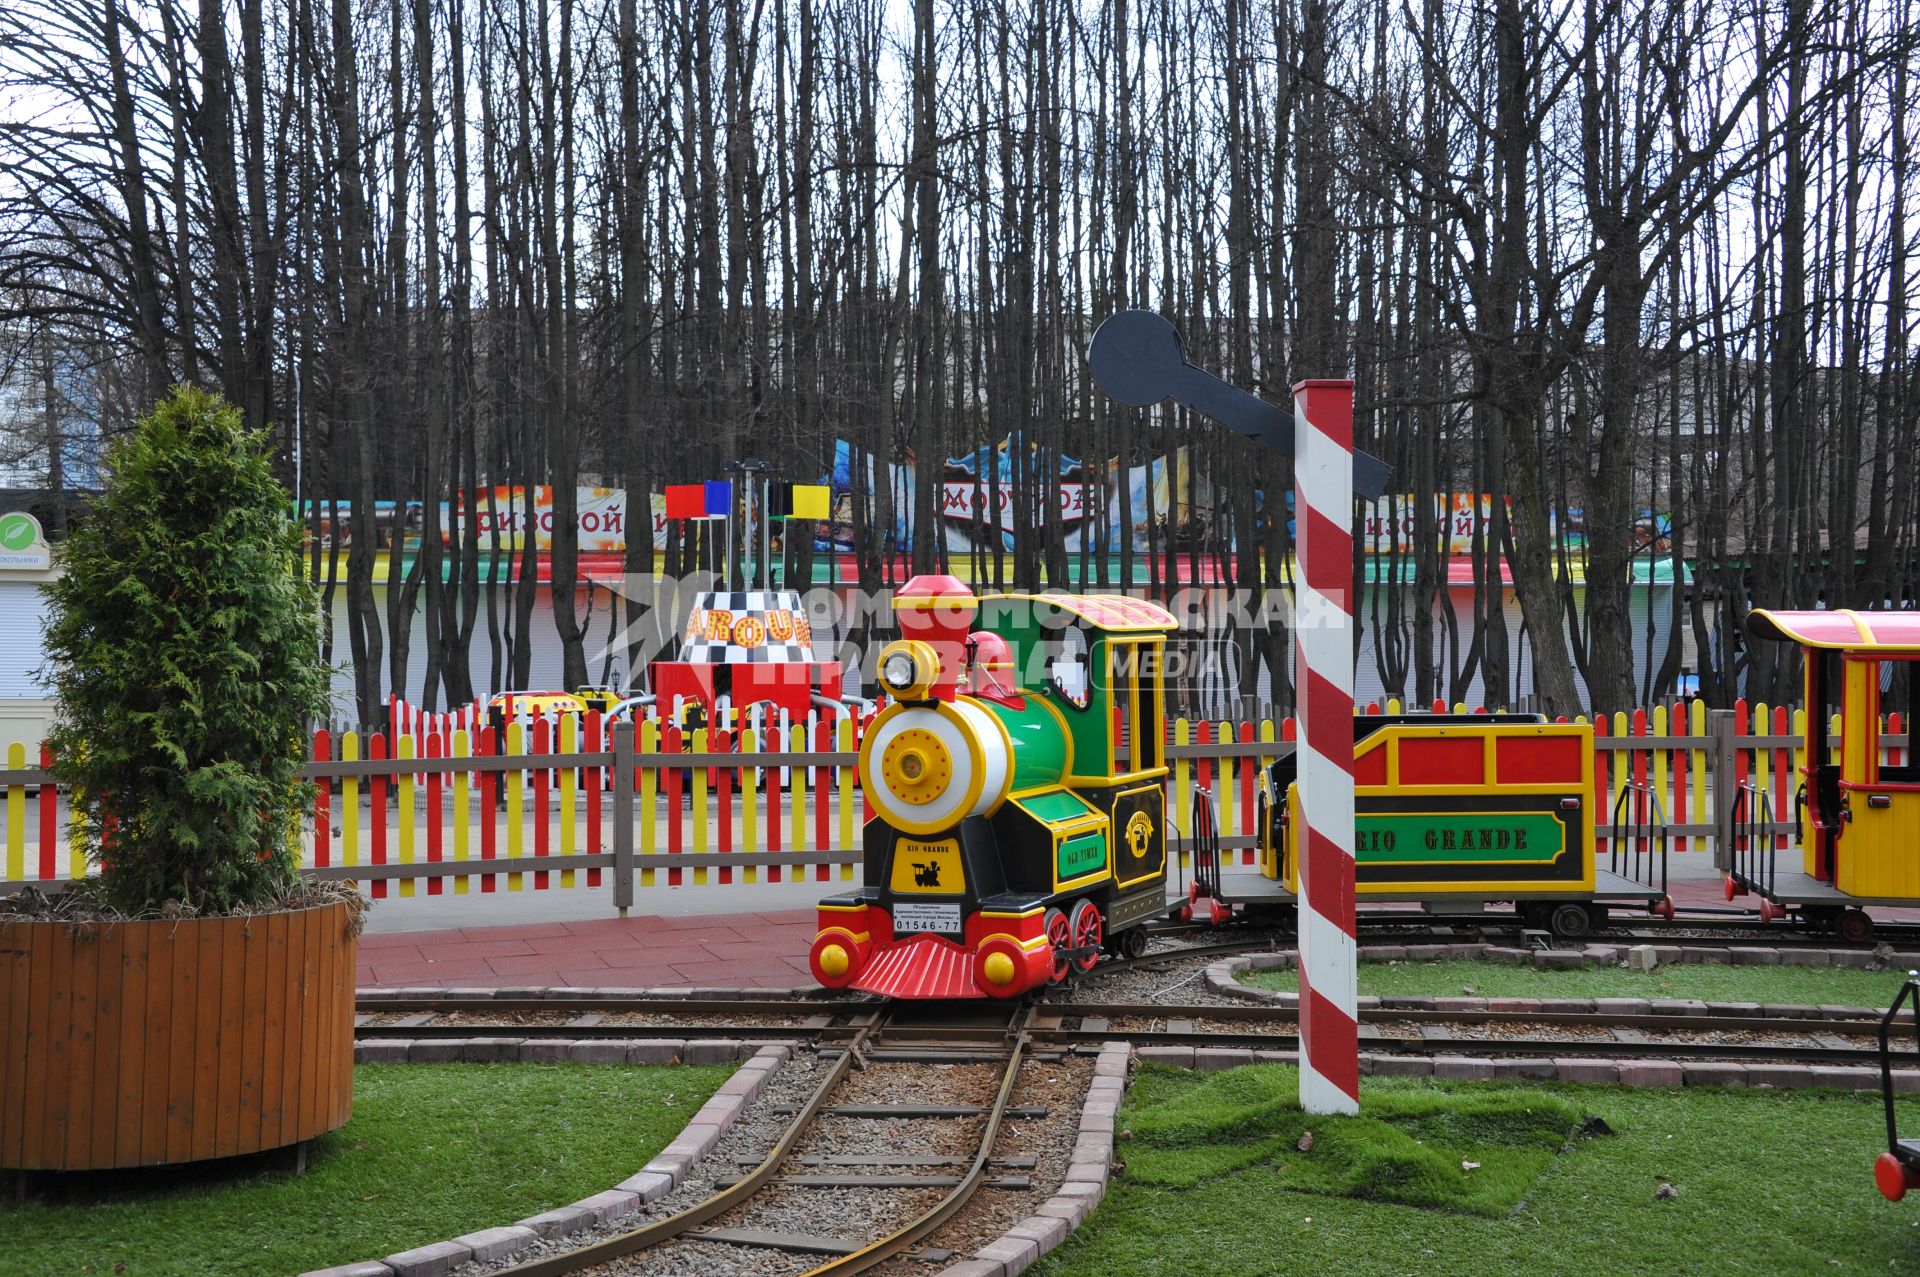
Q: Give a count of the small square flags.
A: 4